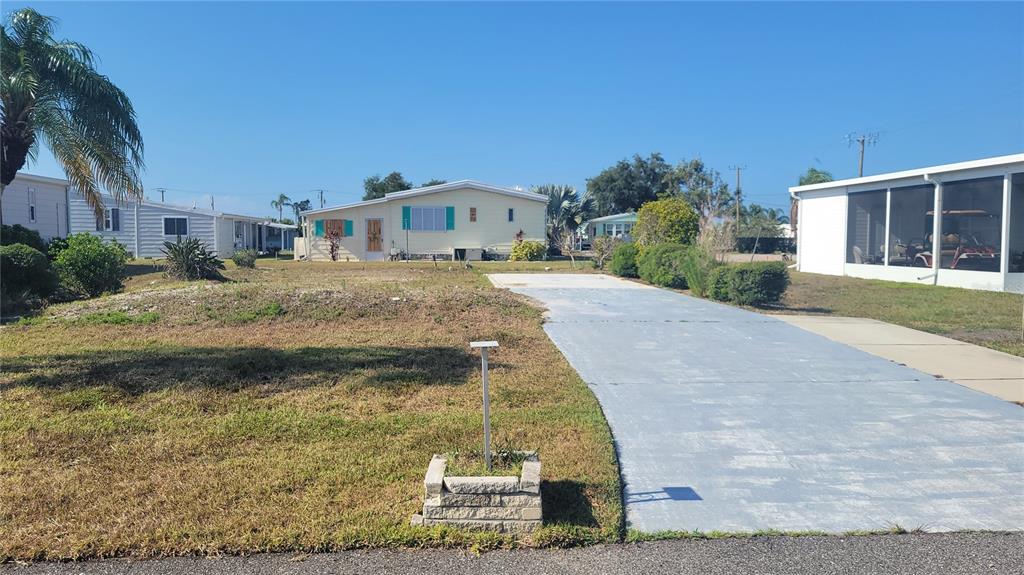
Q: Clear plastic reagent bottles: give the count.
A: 0